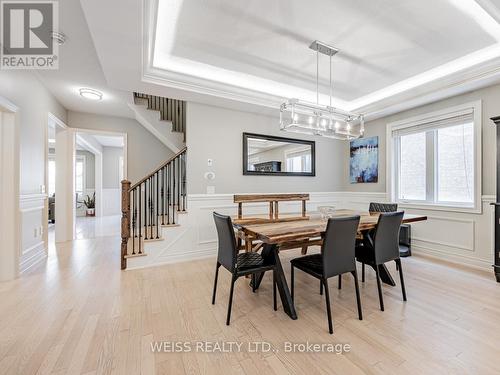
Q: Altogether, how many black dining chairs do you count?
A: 4